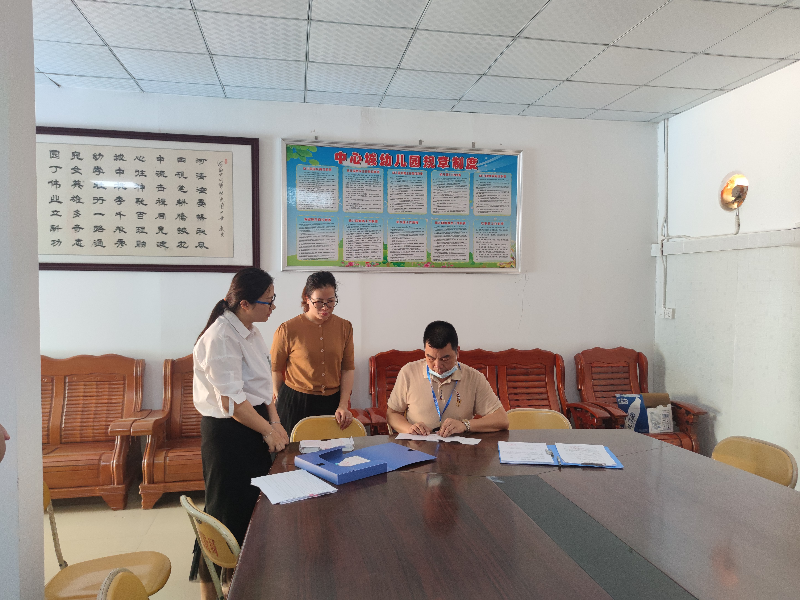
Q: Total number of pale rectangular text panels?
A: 10